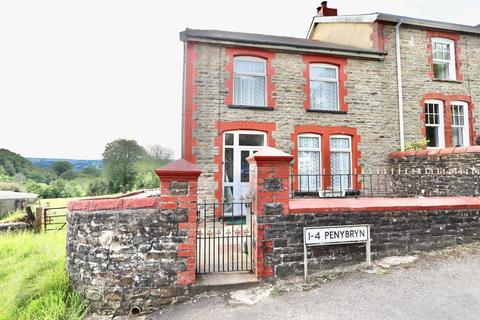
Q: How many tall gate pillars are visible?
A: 2